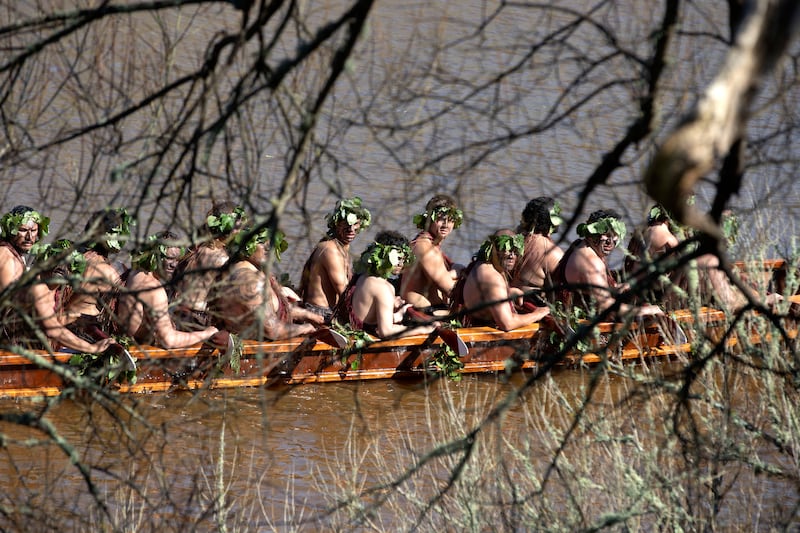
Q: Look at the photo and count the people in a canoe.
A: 14